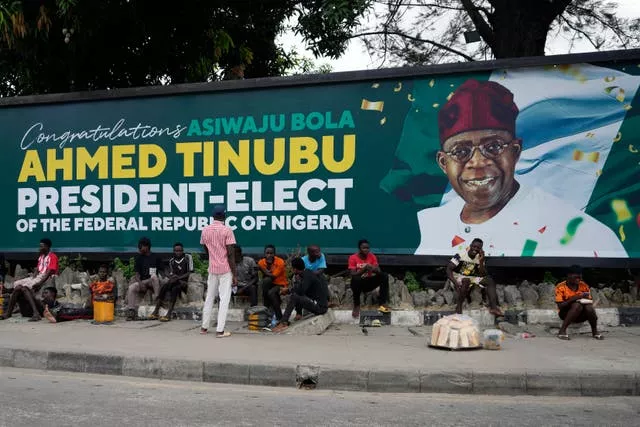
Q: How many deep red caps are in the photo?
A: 1